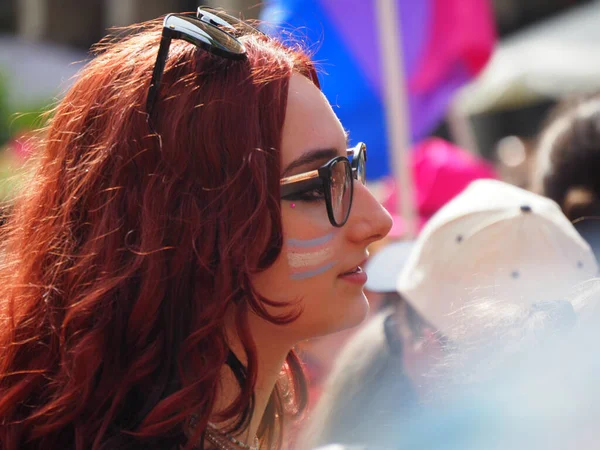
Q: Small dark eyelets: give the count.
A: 3